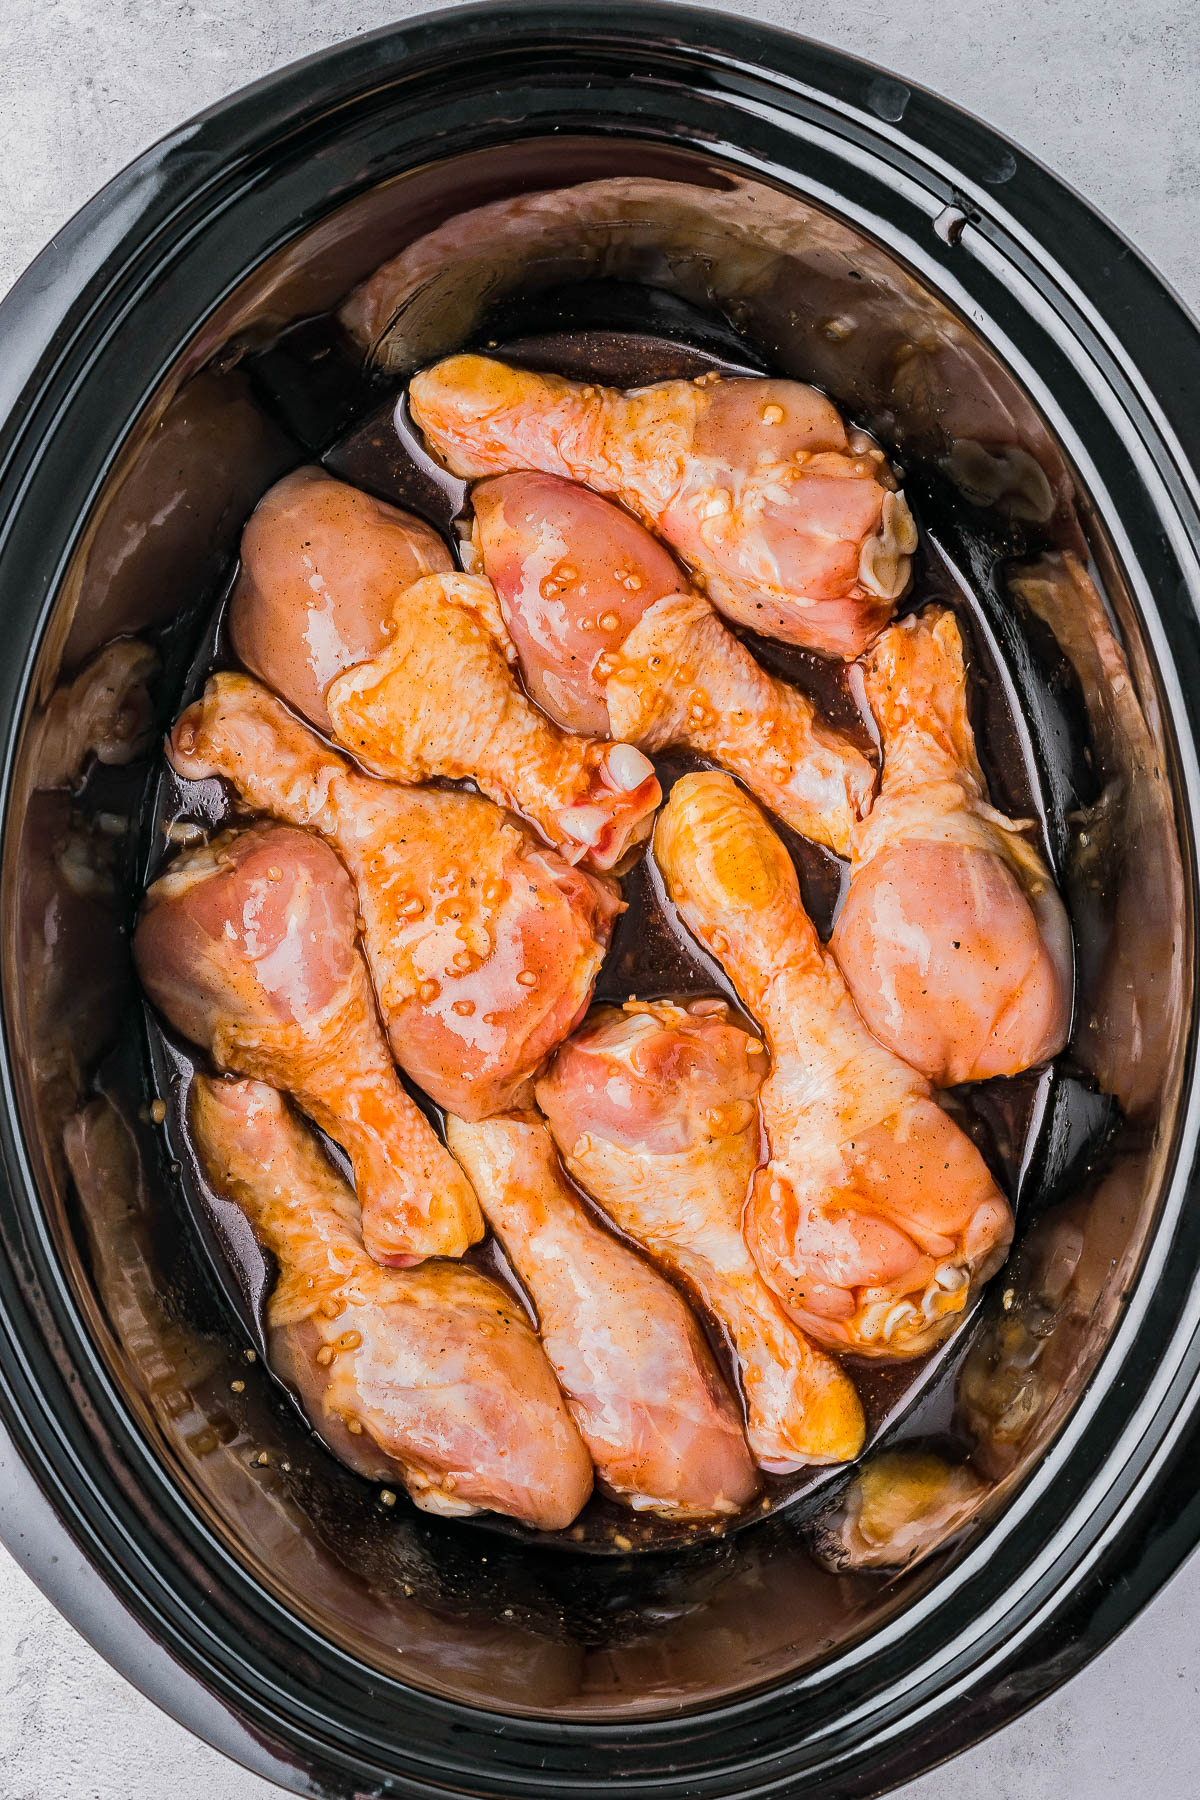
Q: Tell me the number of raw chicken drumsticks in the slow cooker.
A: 10